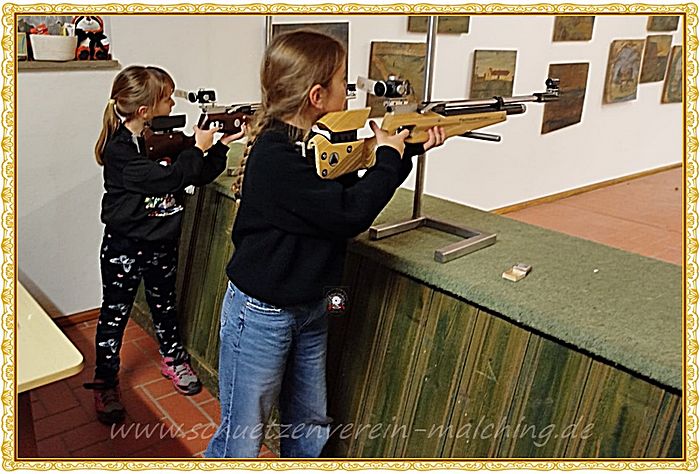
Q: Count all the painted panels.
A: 10